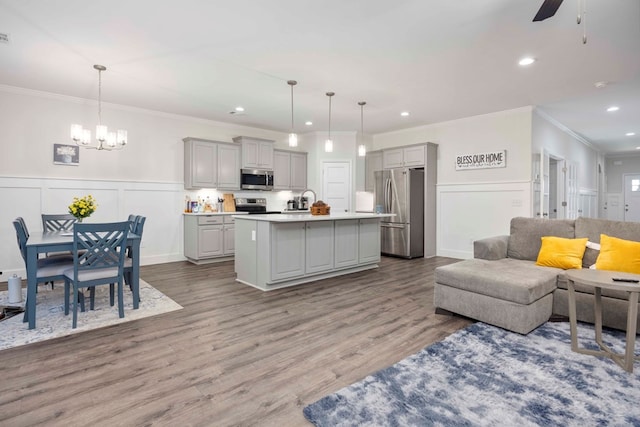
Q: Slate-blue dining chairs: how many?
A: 6